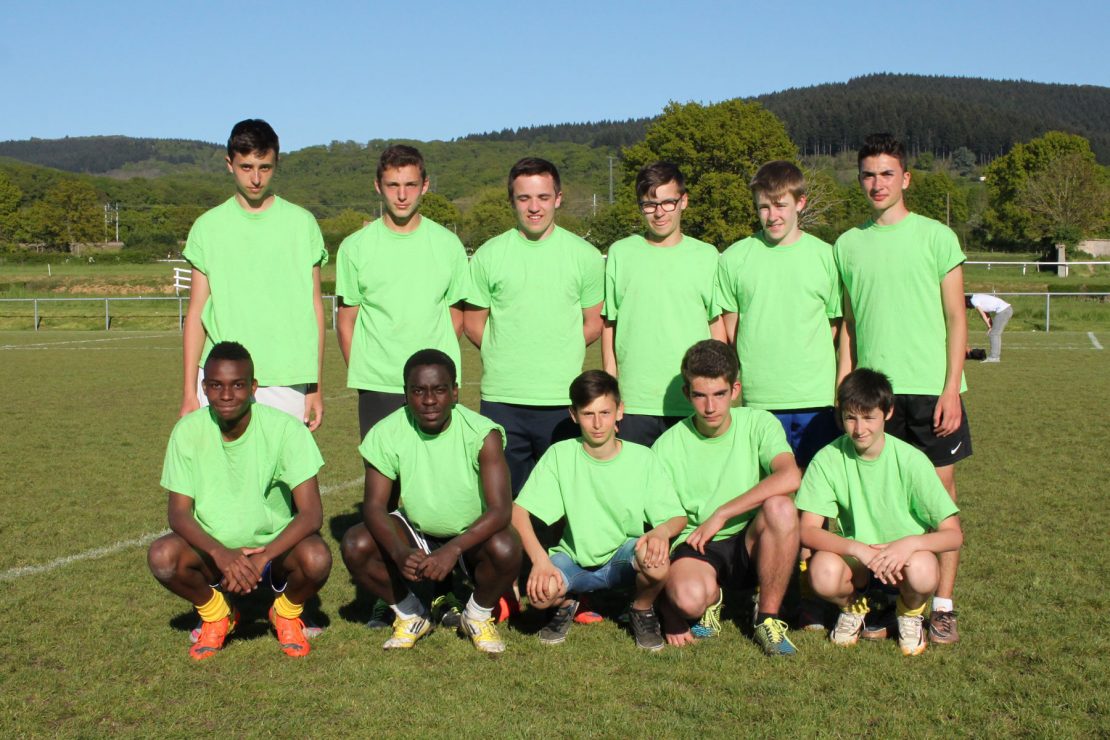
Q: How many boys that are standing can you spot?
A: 6